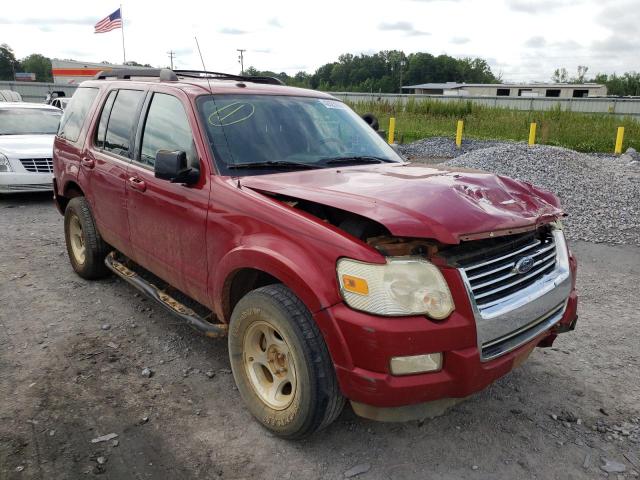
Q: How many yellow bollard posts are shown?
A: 4